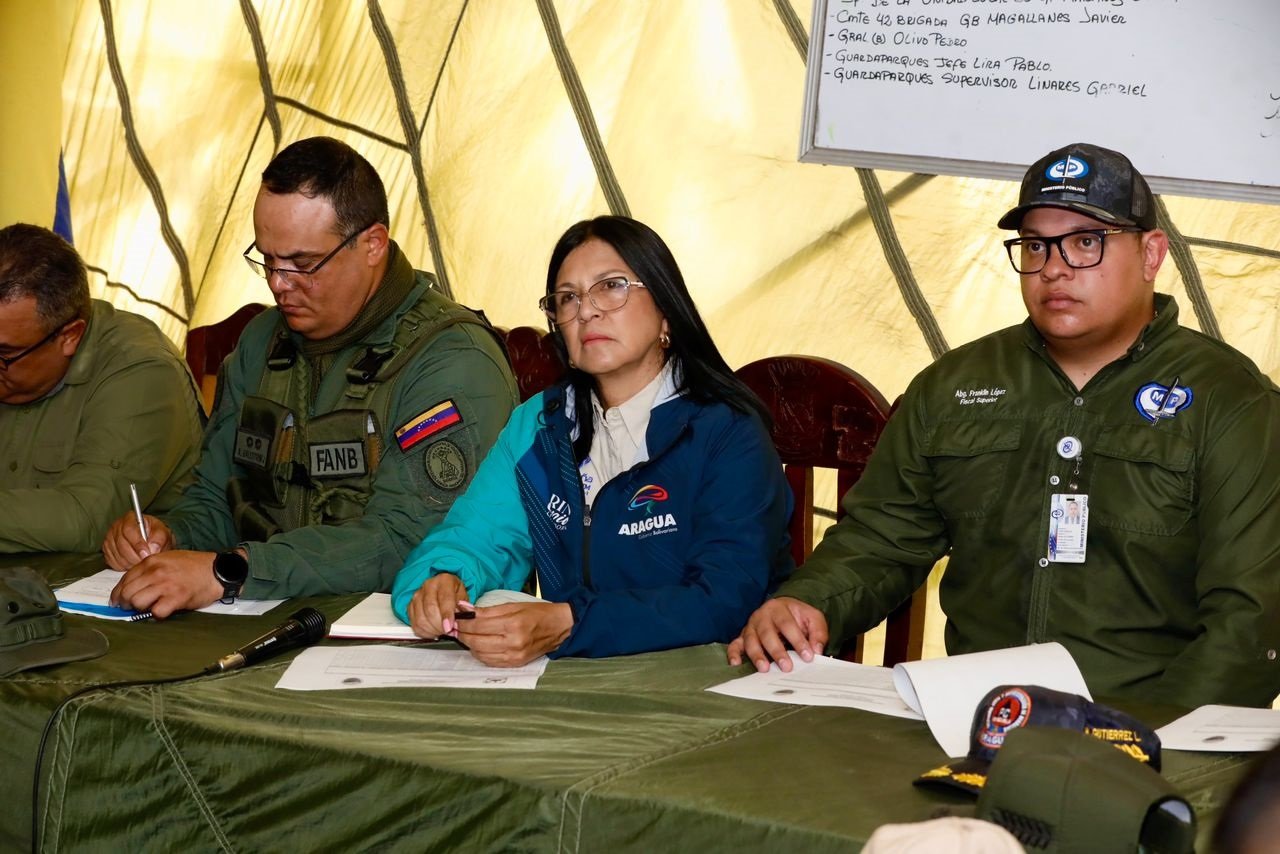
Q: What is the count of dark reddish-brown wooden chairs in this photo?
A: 3